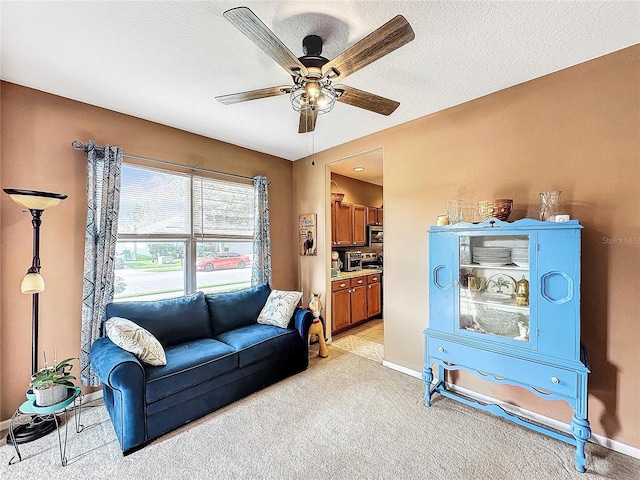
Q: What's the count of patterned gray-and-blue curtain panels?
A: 2